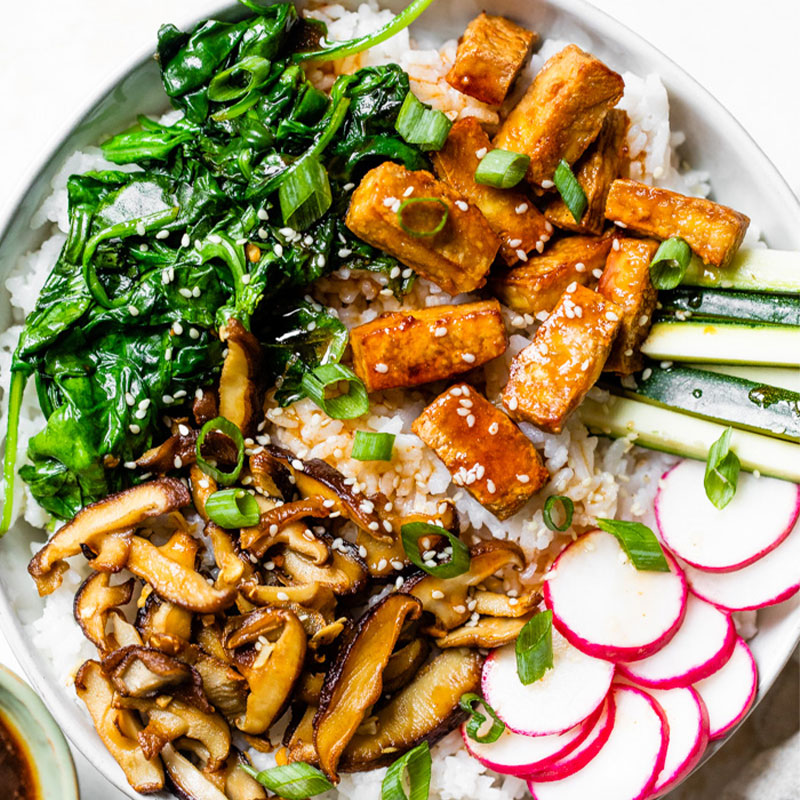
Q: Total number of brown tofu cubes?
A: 11